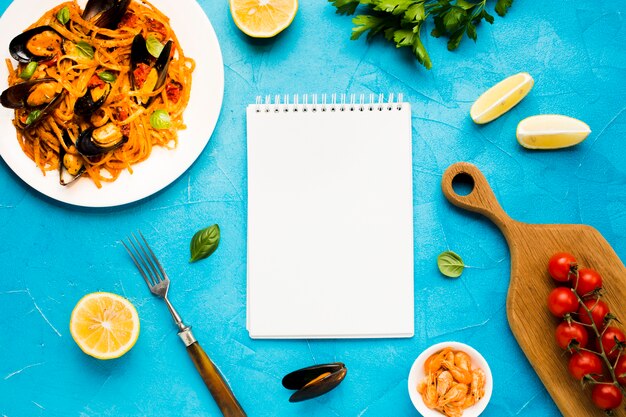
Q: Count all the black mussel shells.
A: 8